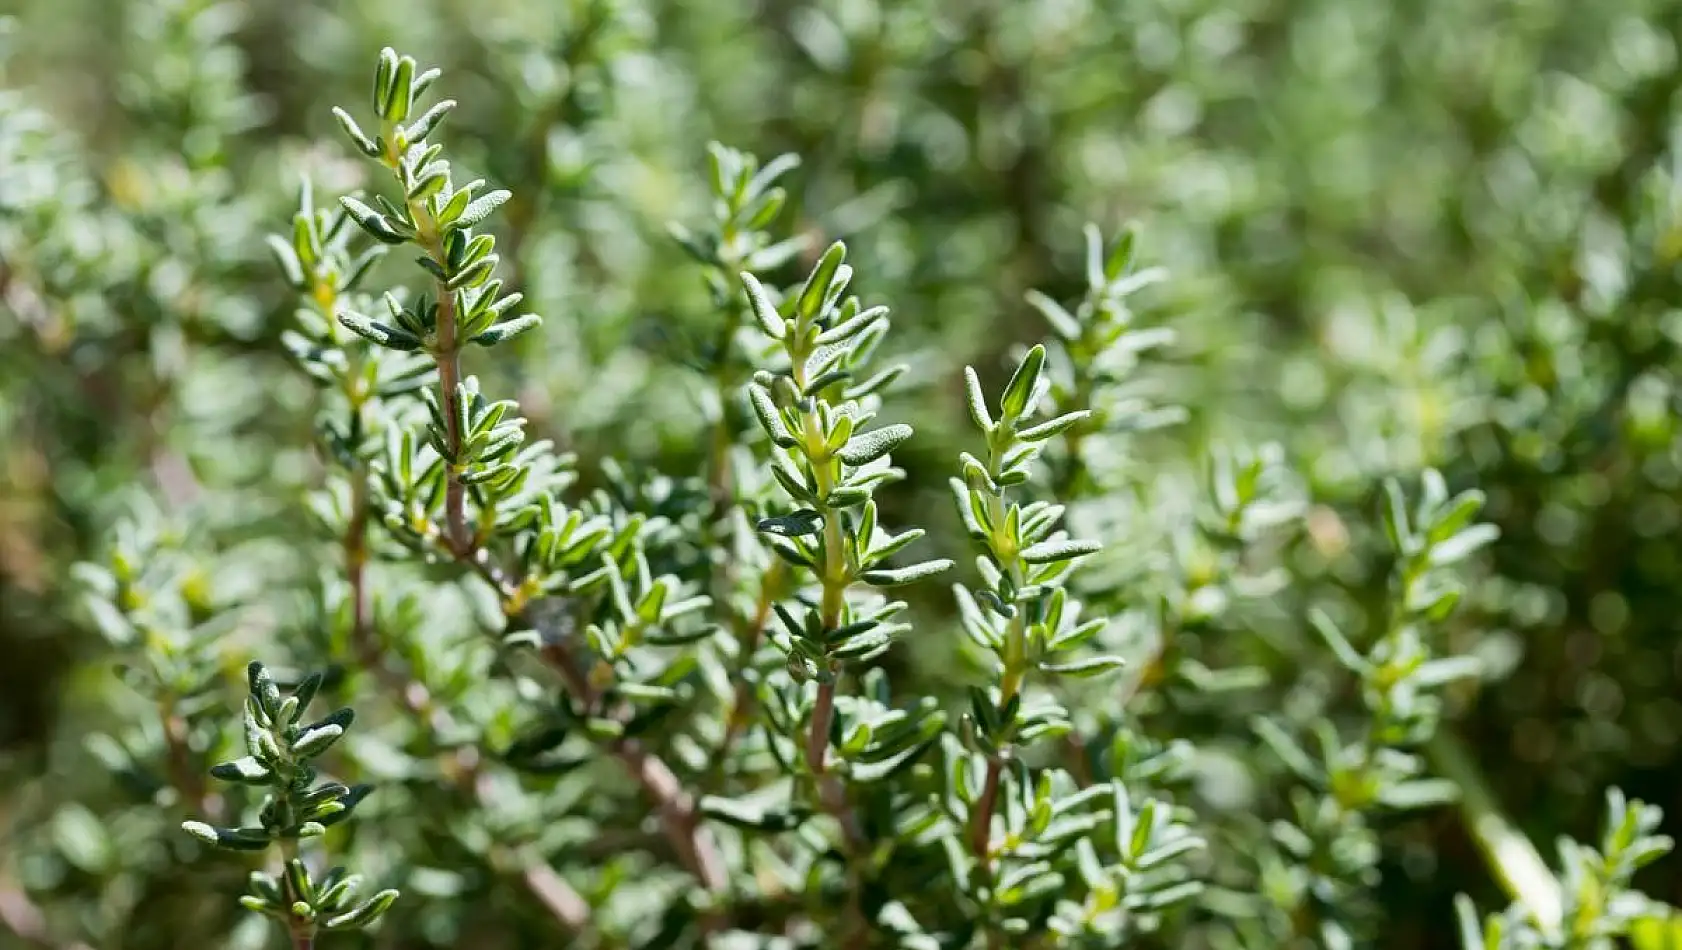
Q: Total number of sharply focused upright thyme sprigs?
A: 4